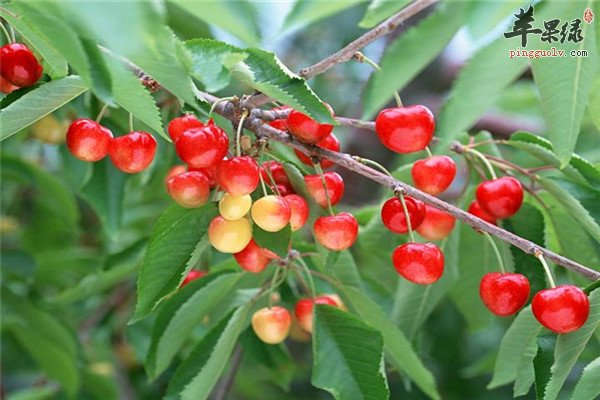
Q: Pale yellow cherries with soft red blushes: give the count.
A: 4